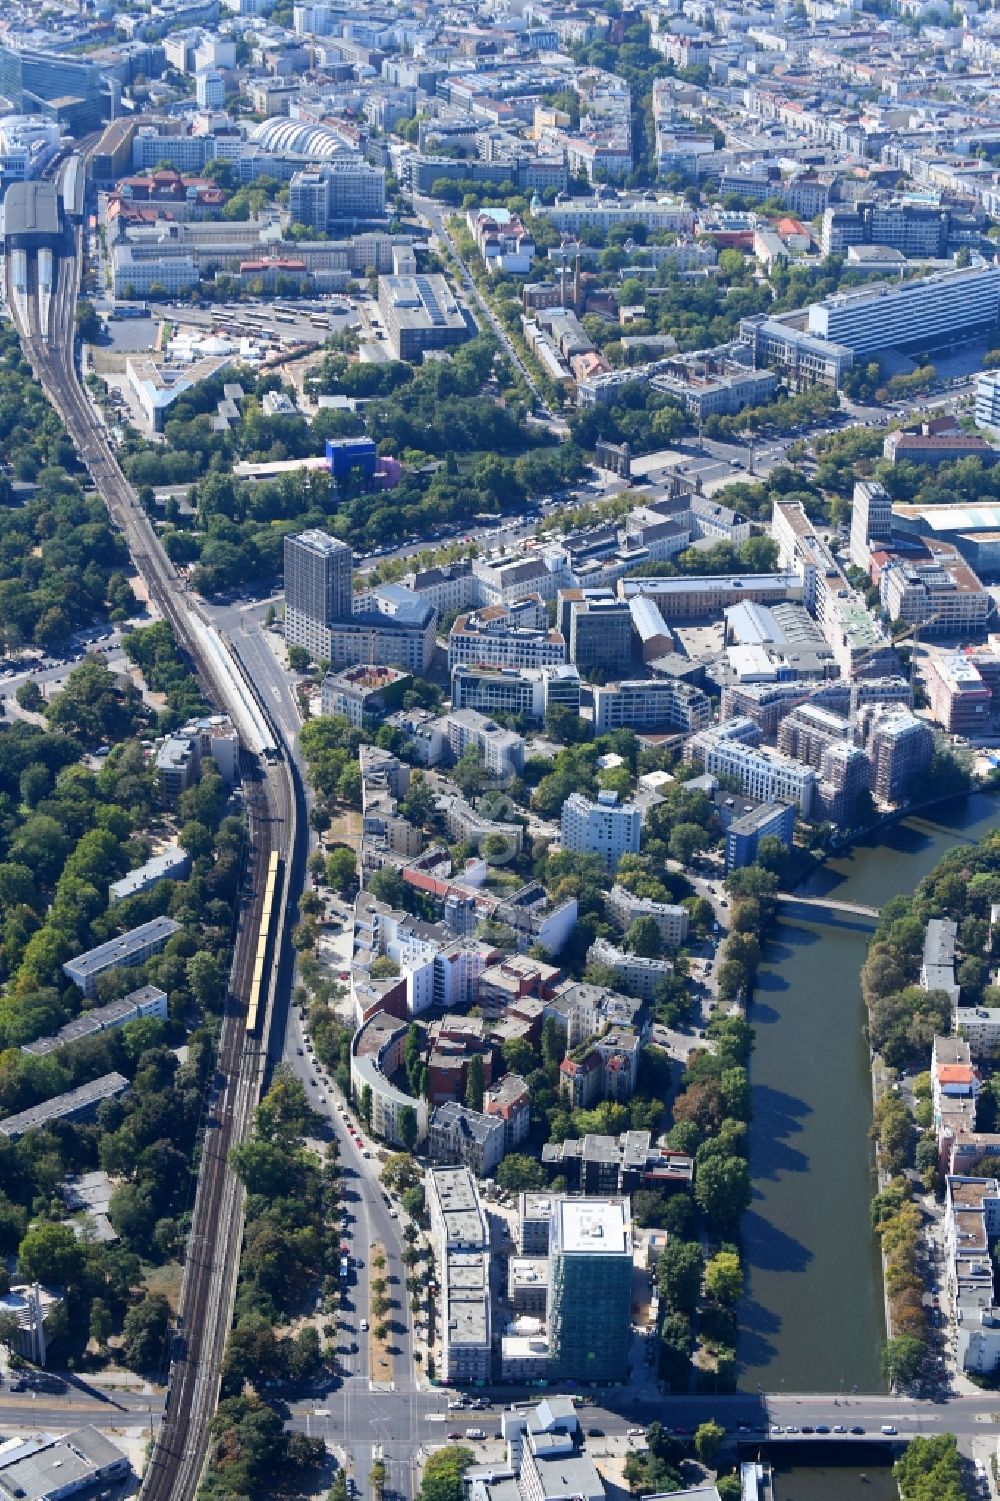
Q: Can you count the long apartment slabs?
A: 4